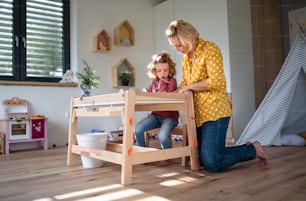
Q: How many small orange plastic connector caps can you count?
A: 4